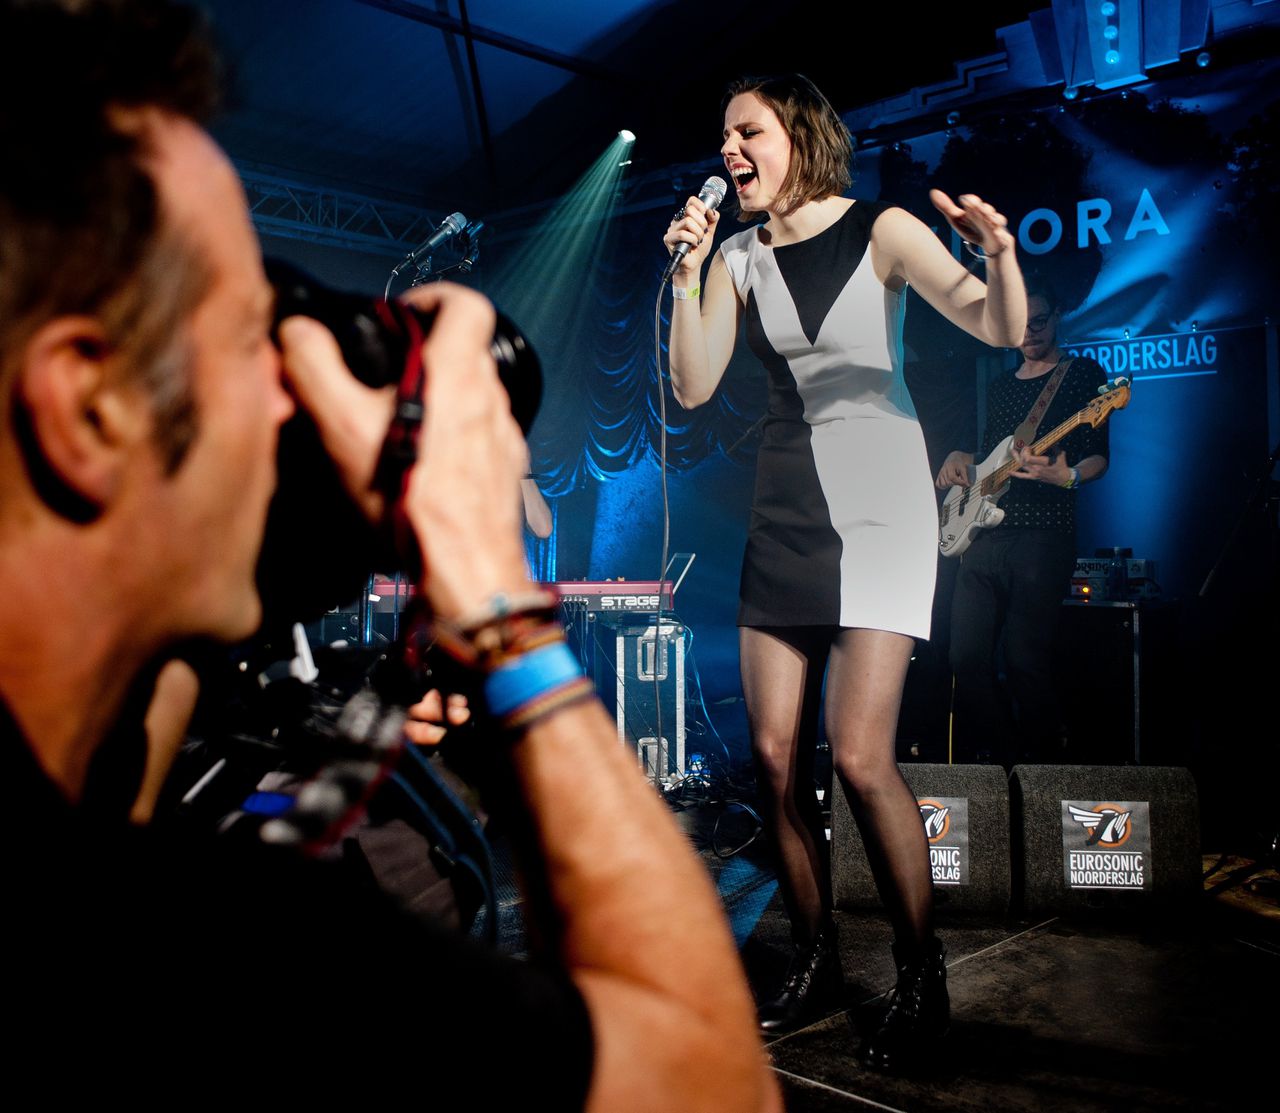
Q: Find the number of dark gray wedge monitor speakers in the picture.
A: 2